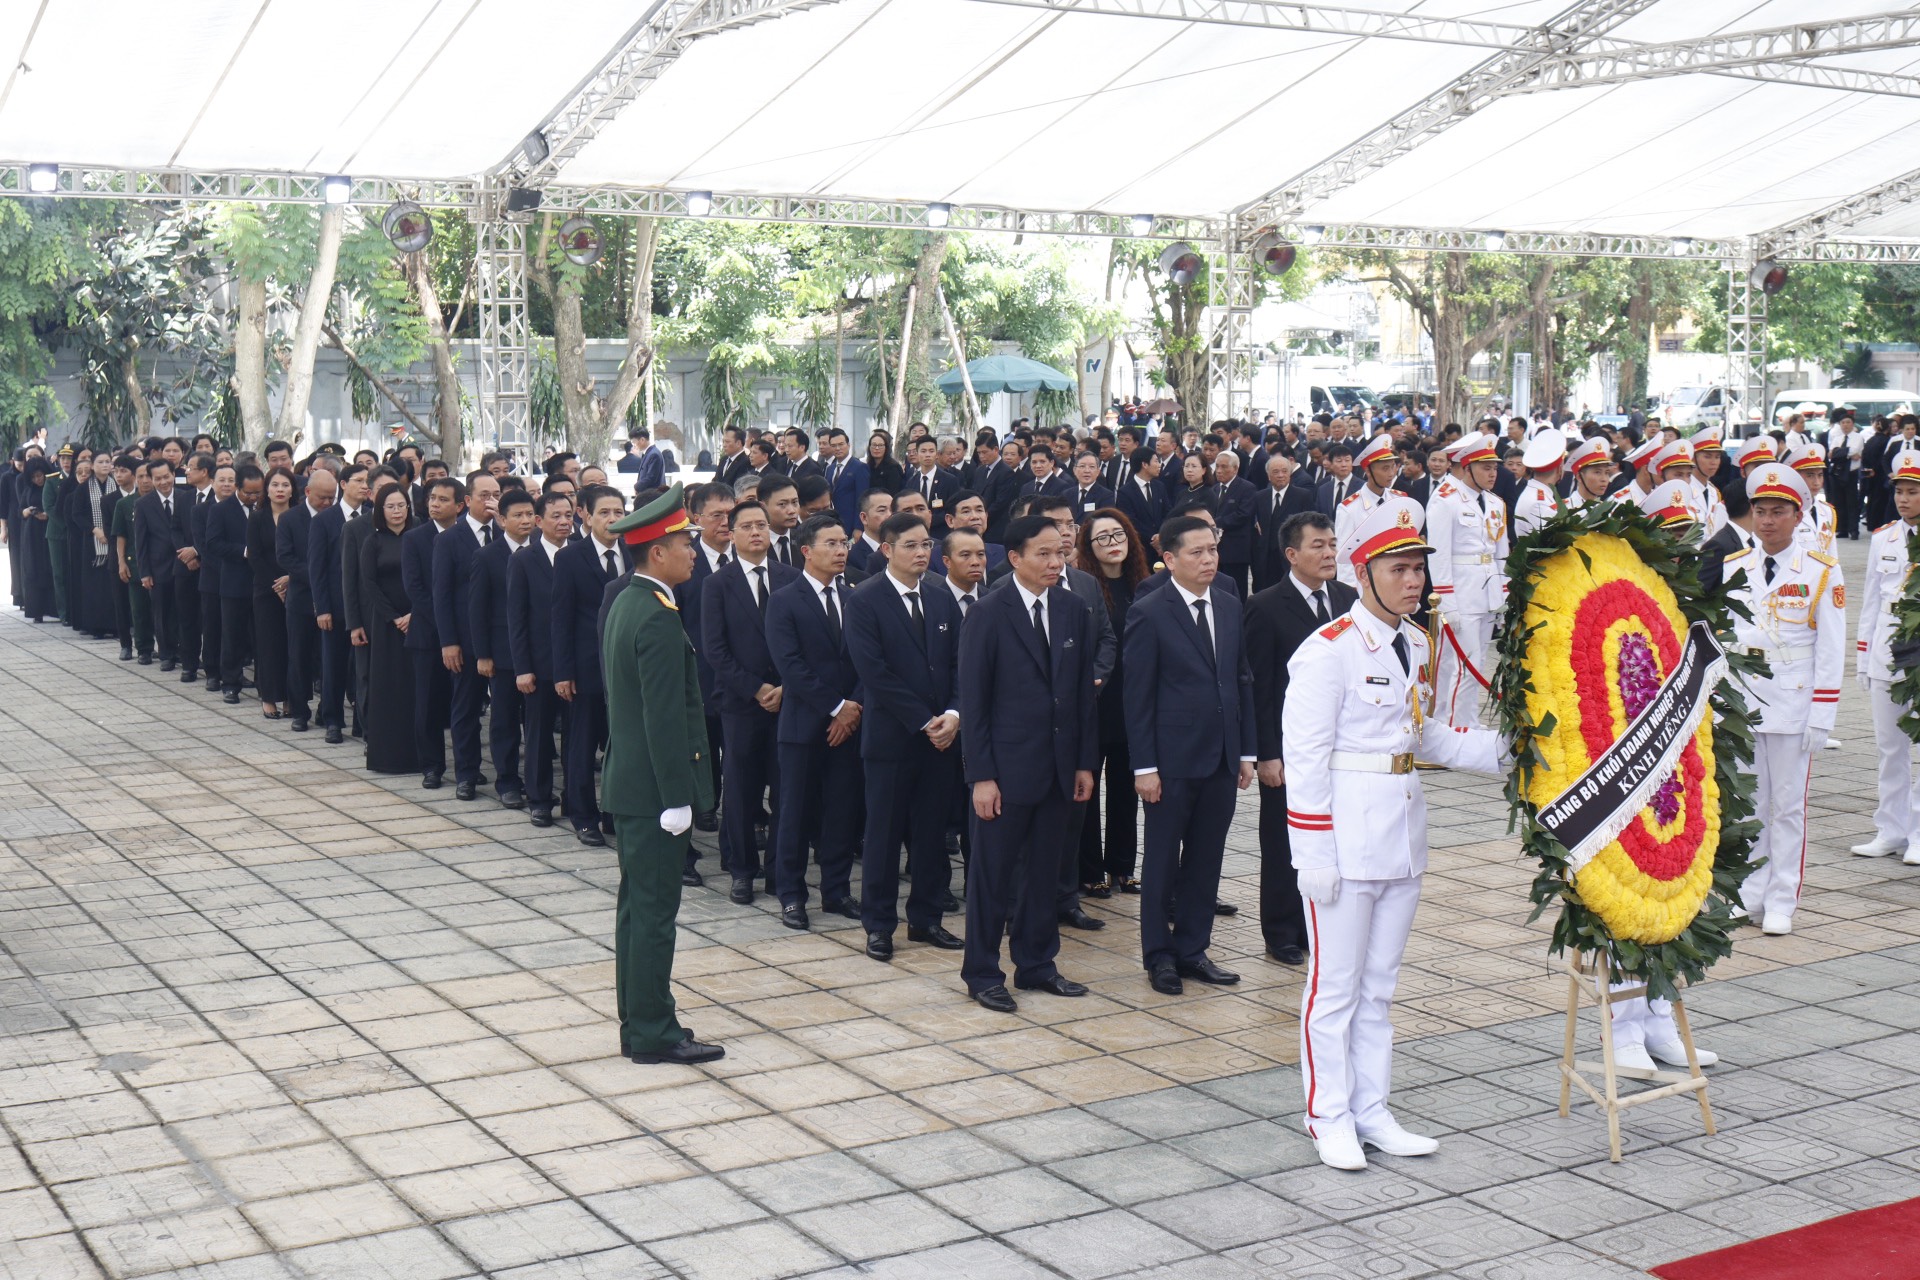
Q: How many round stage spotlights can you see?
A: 5